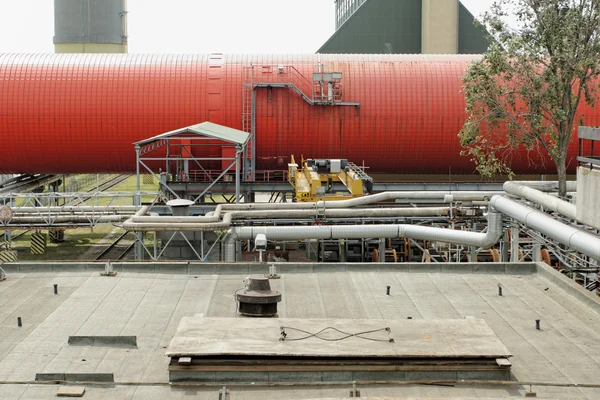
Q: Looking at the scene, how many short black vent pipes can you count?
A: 5